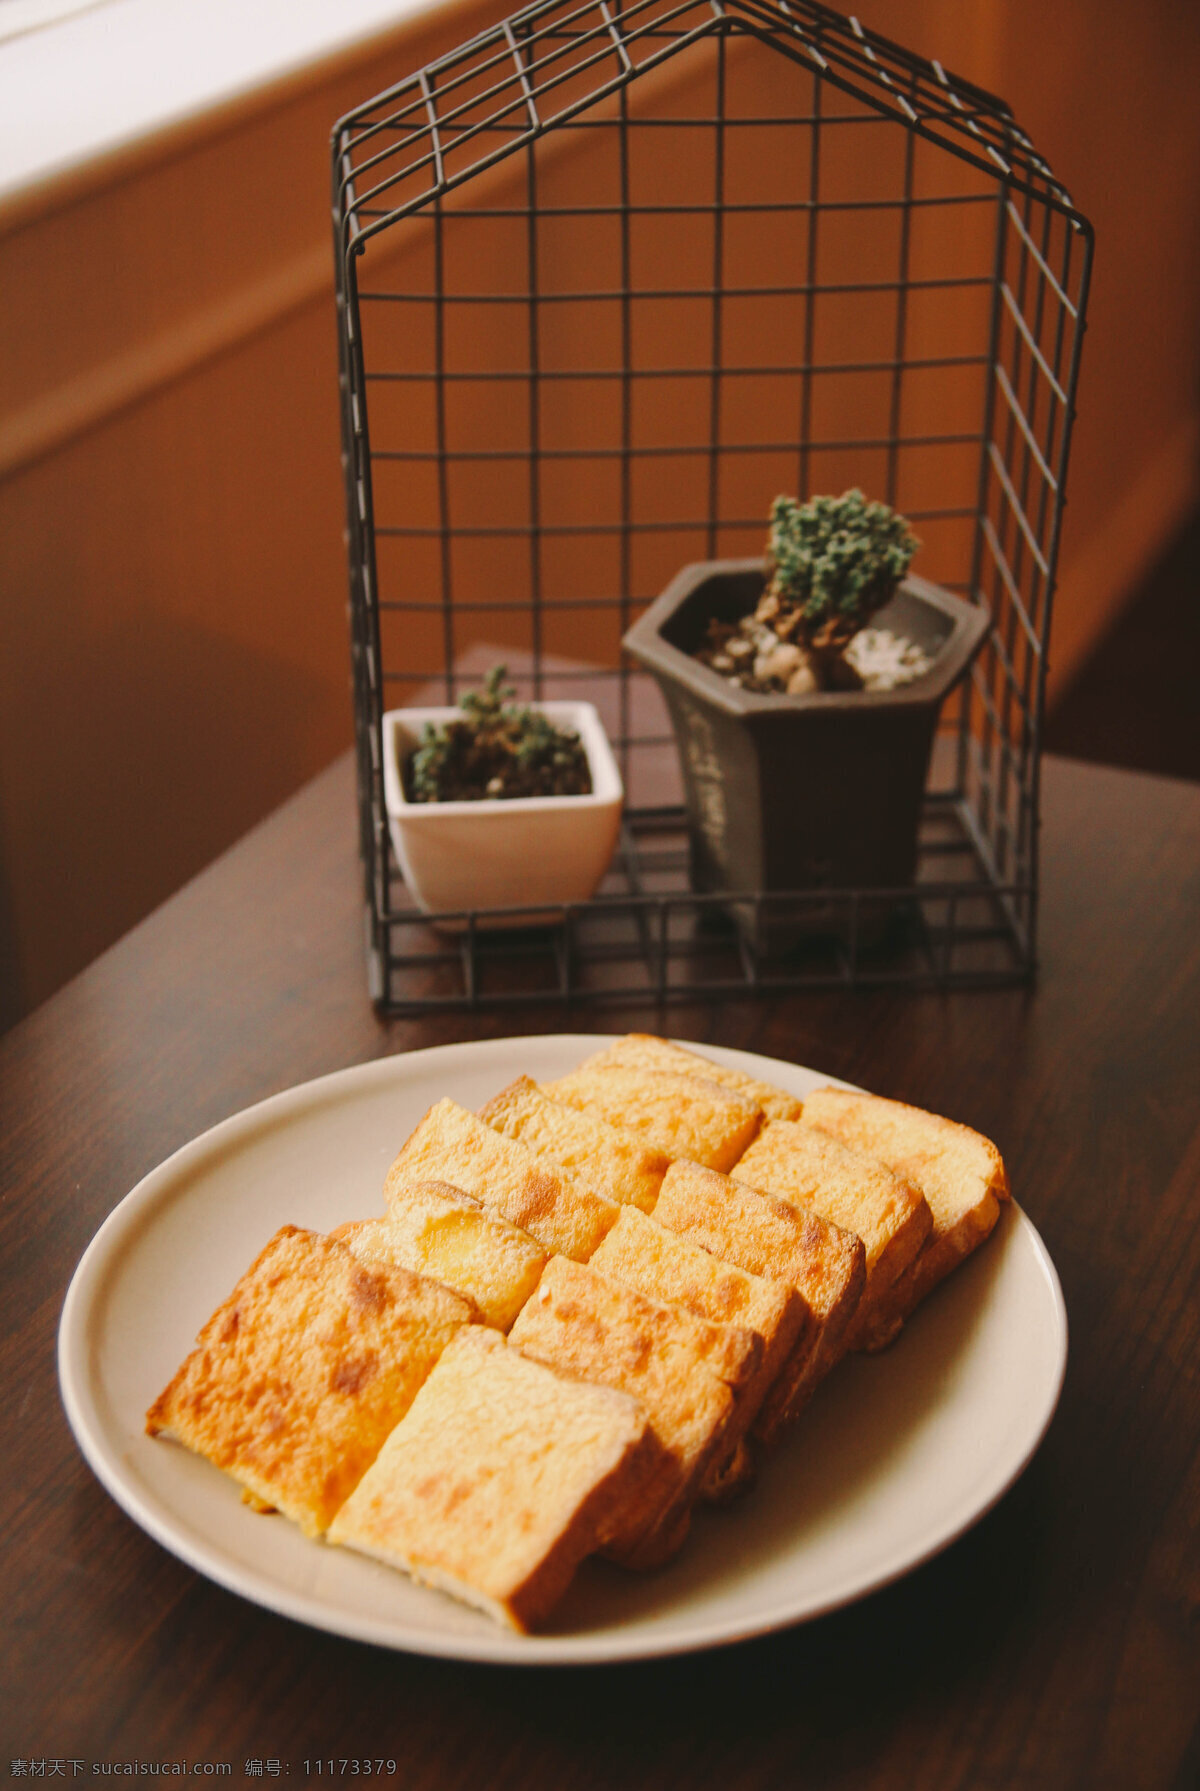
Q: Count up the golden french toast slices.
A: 12